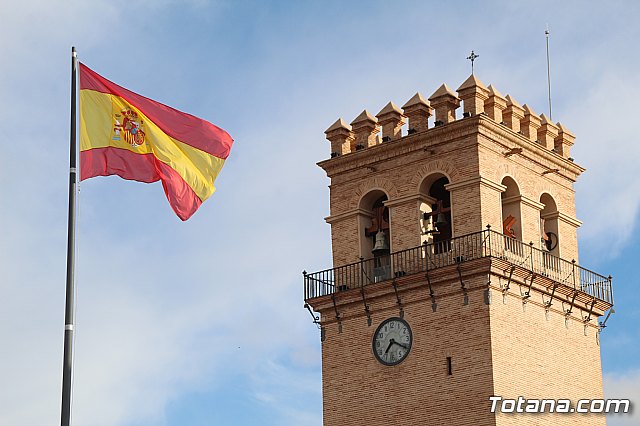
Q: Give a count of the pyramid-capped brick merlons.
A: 11